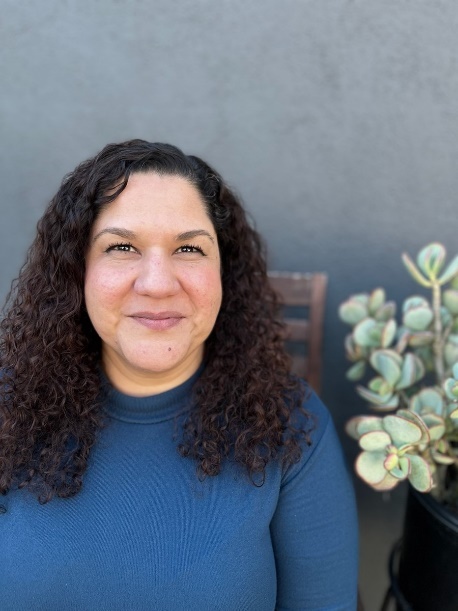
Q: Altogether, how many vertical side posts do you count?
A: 1